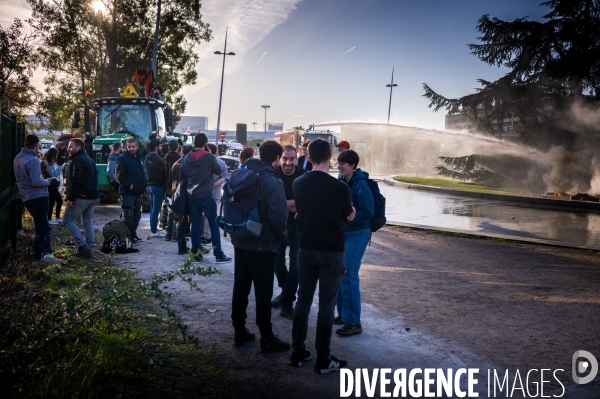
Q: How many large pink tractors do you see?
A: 0